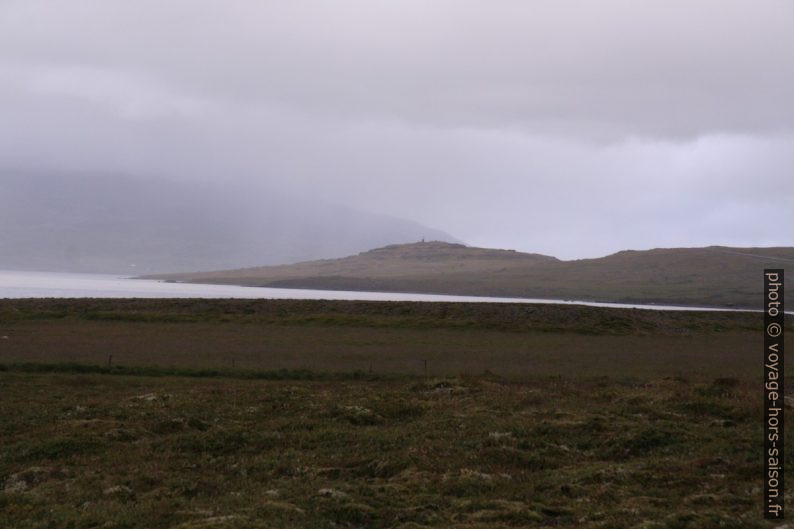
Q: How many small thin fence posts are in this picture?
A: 4